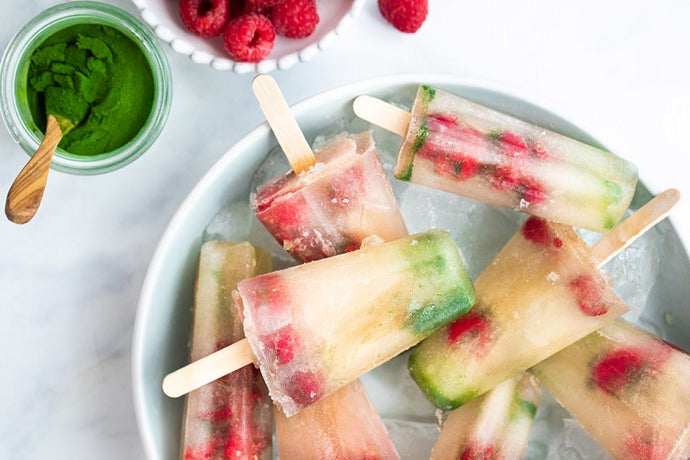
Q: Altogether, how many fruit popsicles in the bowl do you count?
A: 8